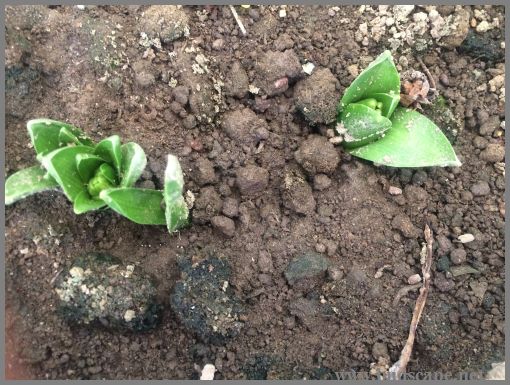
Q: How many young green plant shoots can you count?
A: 2